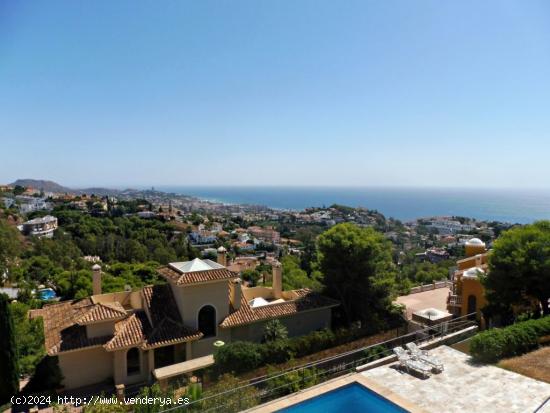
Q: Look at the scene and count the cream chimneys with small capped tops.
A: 4